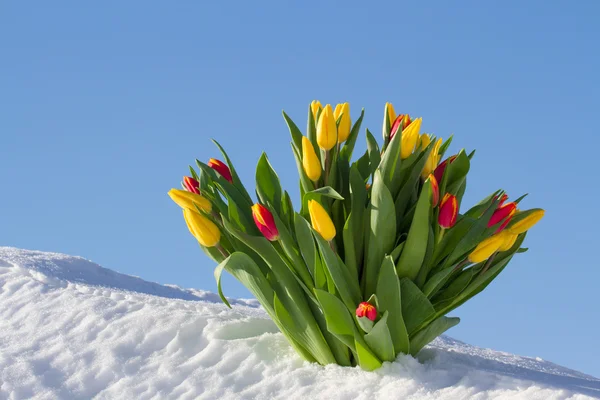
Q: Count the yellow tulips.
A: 14